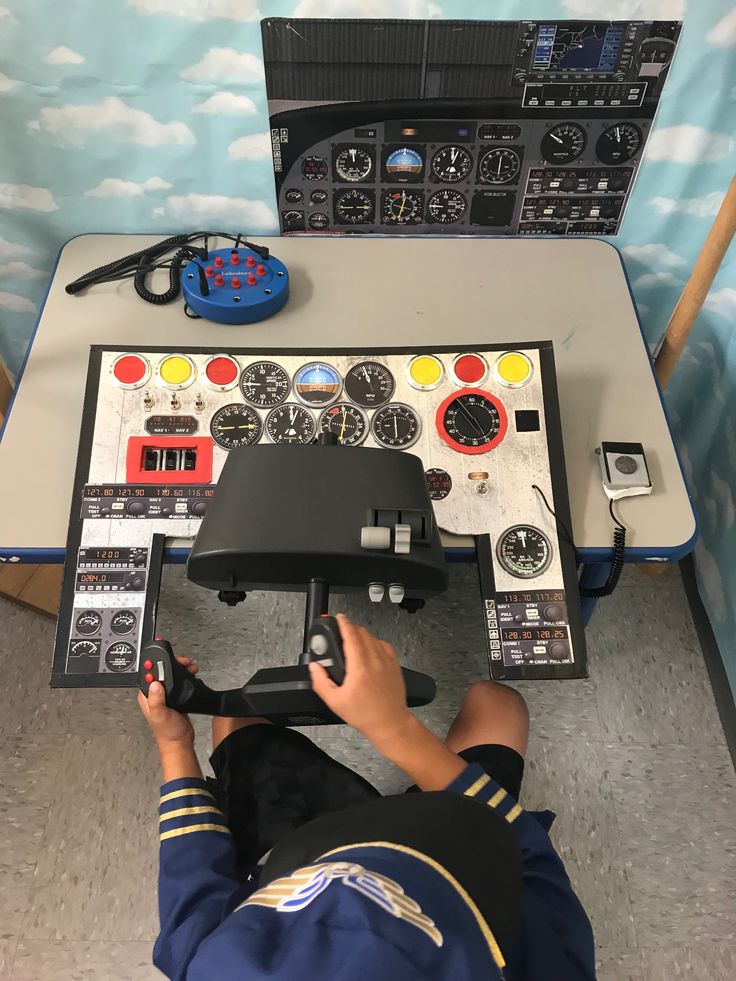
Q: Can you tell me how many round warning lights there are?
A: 6